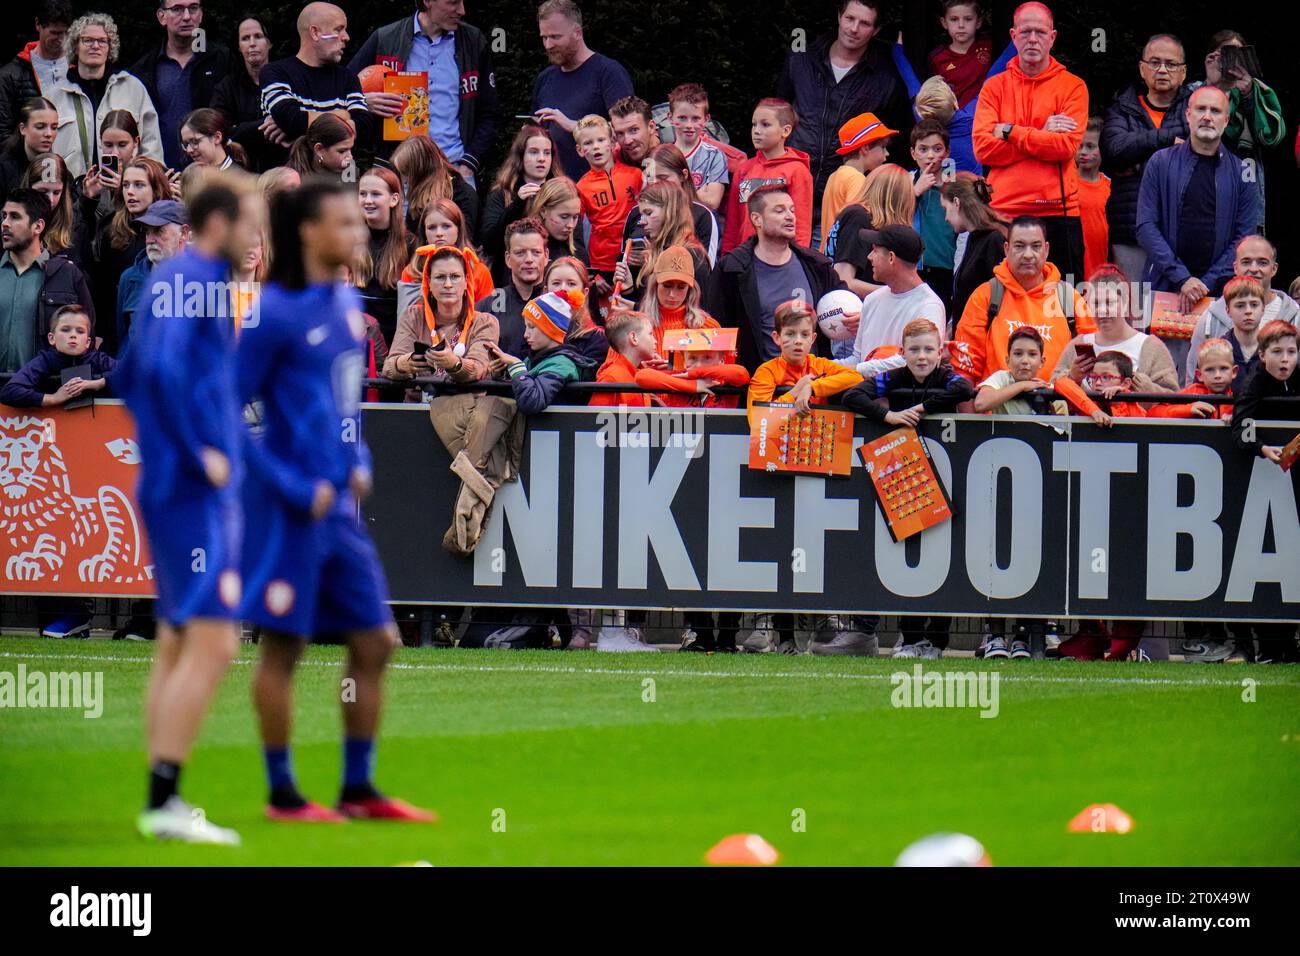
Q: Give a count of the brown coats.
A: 1